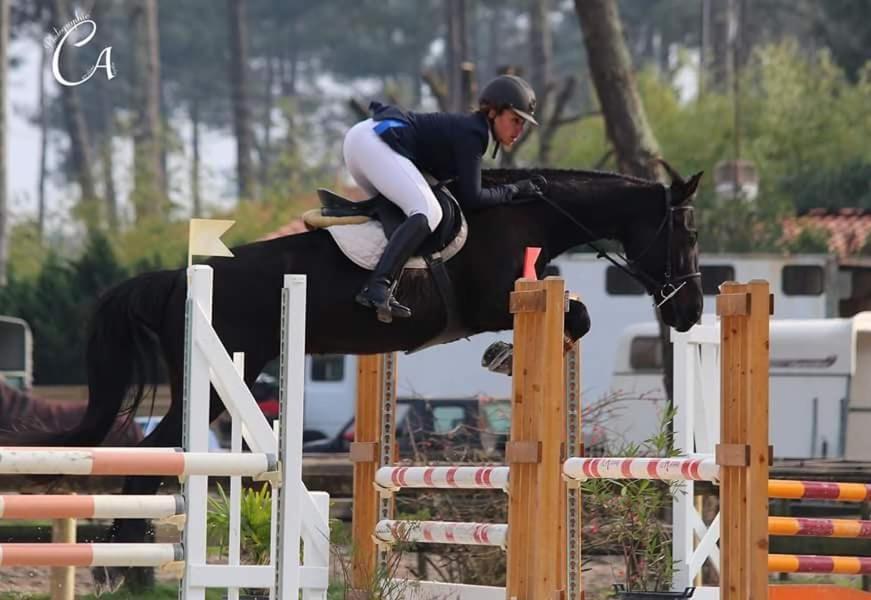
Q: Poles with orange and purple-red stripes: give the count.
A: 3